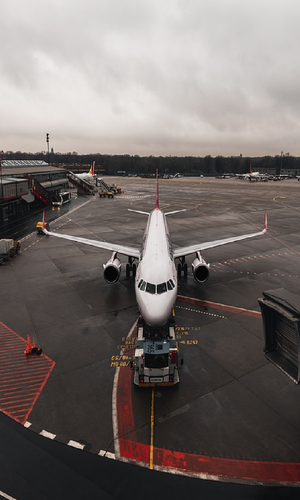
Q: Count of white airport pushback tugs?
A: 1